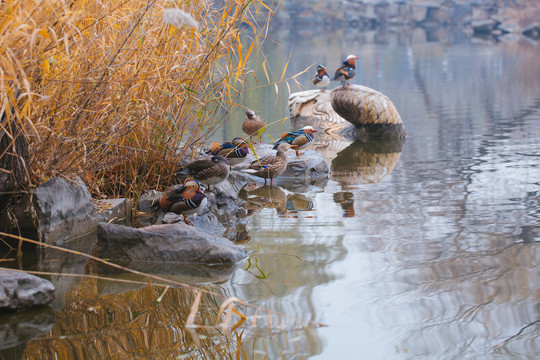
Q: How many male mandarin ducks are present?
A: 5